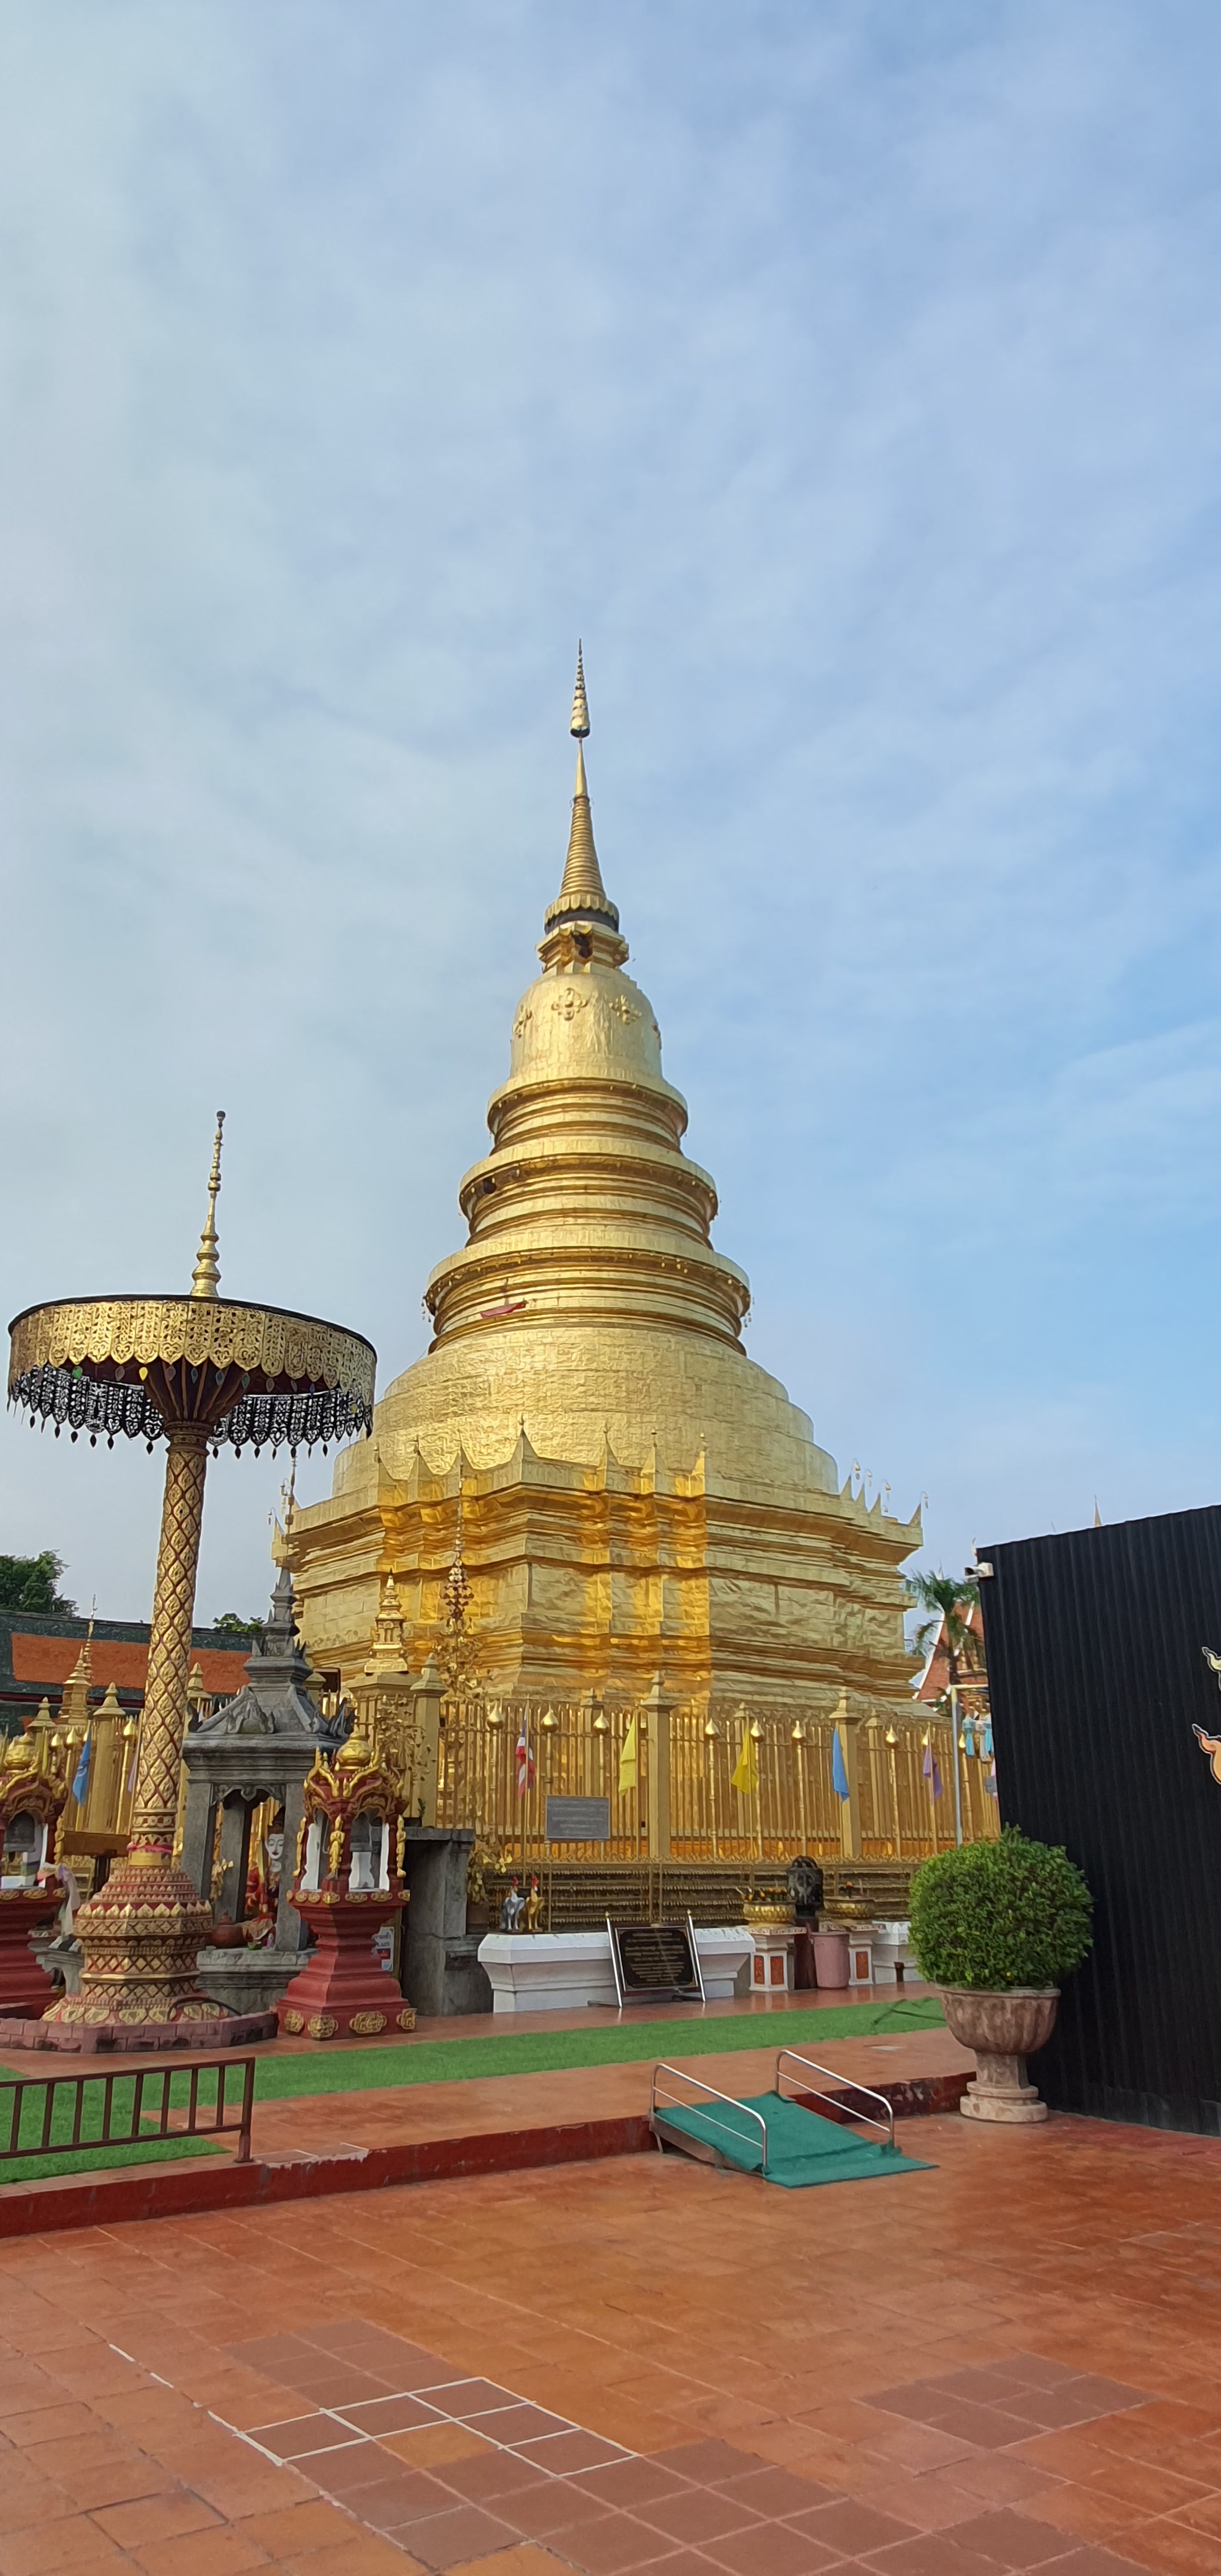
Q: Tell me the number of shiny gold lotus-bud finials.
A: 13